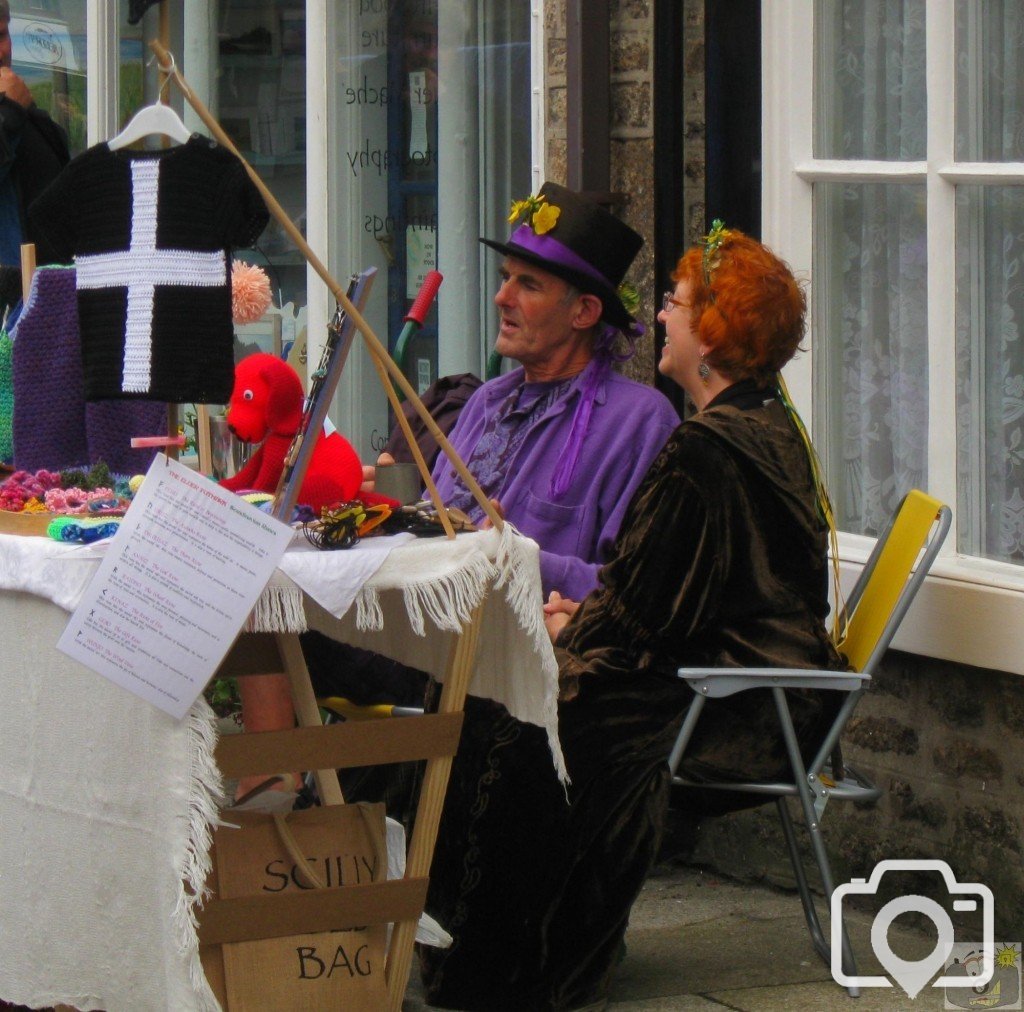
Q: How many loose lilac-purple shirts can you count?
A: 1